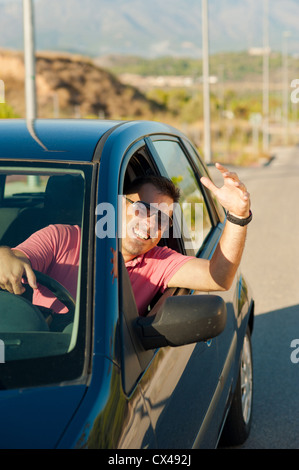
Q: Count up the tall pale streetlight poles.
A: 4